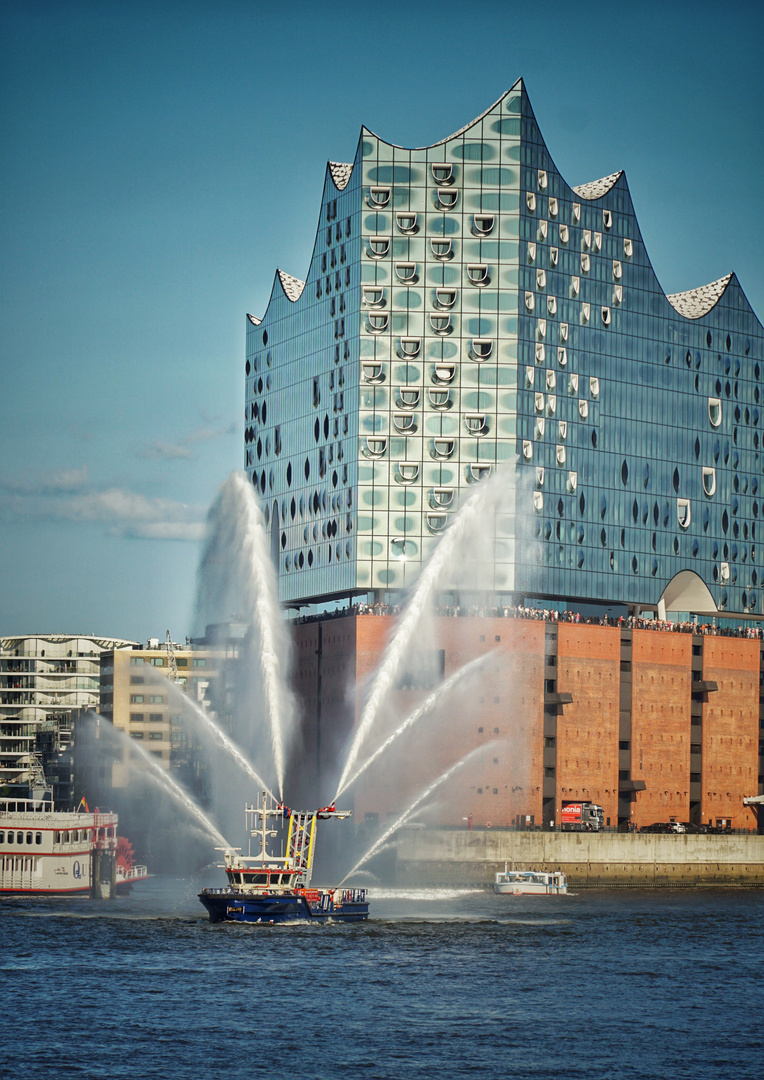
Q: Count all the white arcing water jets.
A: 6